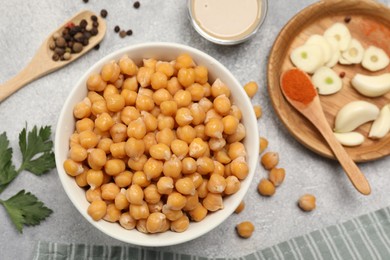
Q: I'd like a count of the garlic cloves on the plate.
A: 4